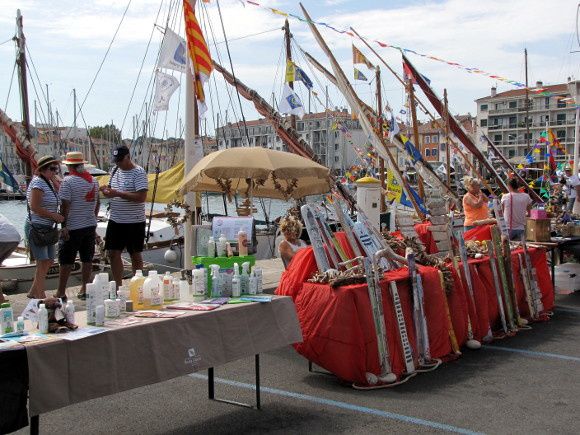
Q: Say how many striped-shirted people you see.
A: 3